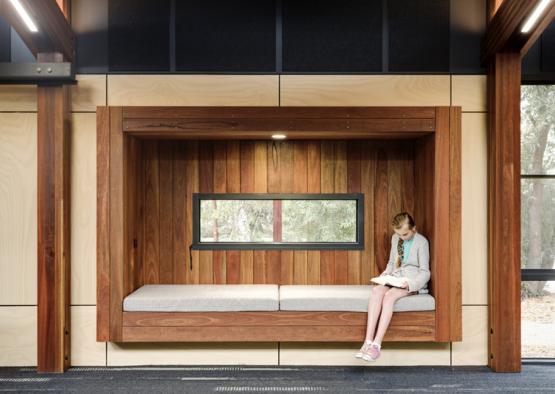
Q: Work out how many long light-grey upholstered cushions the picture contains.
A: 2